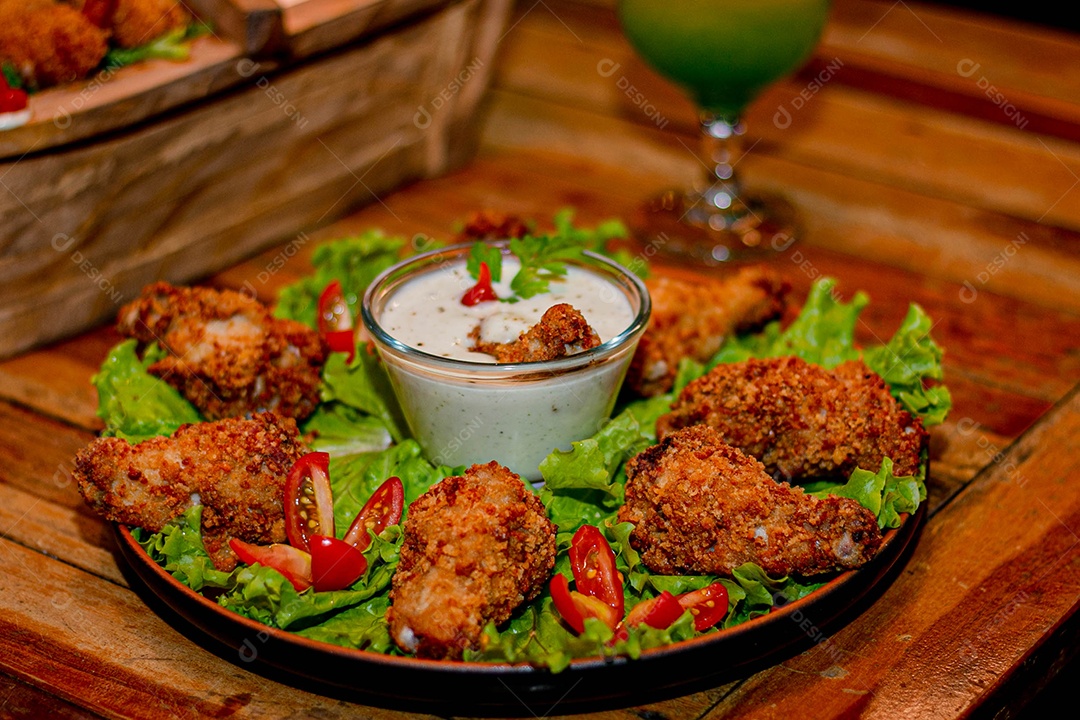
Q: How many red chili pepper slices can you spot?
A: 1